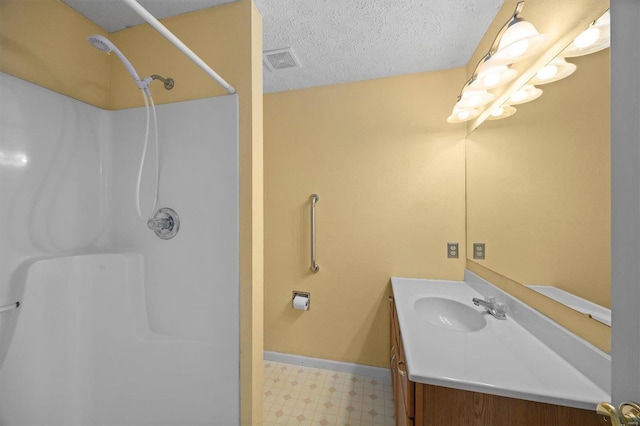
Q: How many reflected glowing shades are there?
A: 4